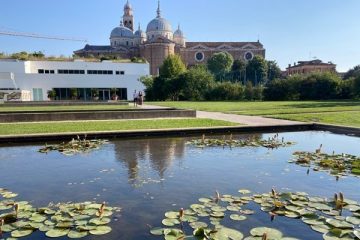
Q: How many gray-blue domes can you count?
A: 4